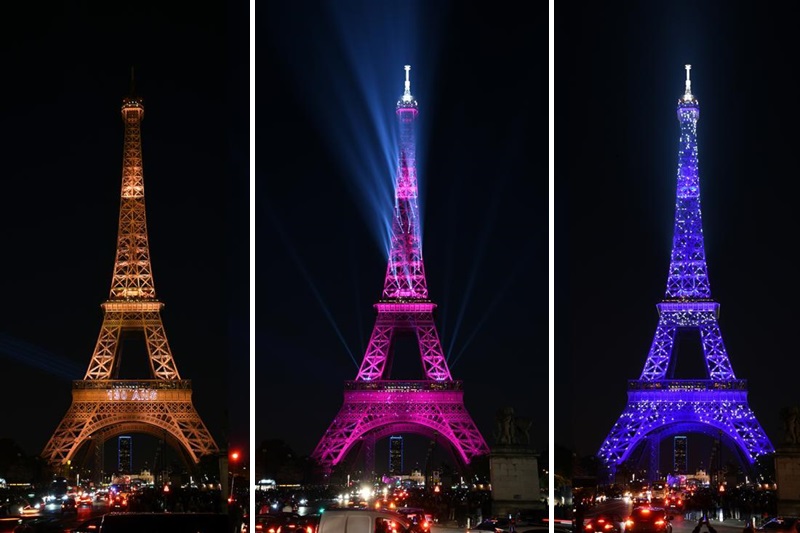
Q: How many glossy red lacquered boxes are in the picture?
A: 0